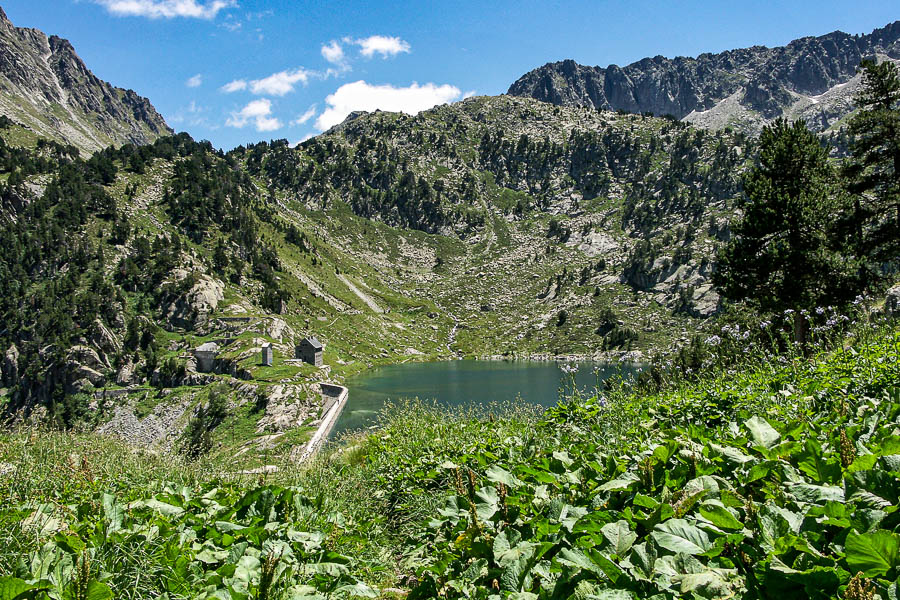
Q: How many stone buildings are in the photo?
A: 3